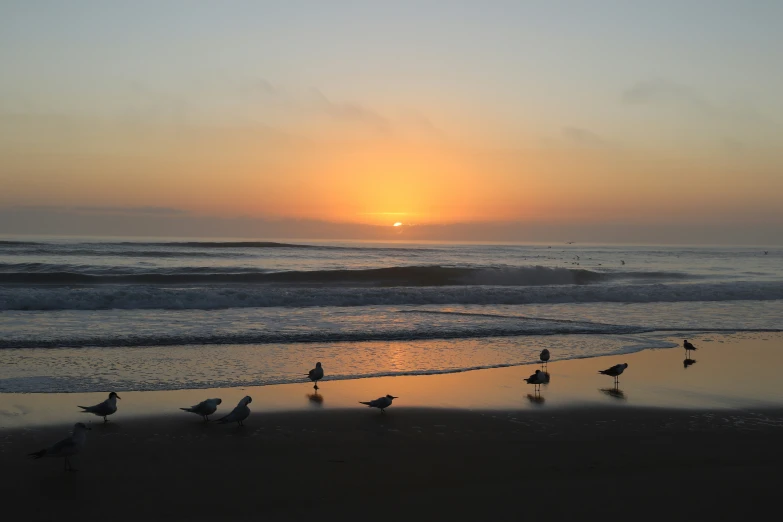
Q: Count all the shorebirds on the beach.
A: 10